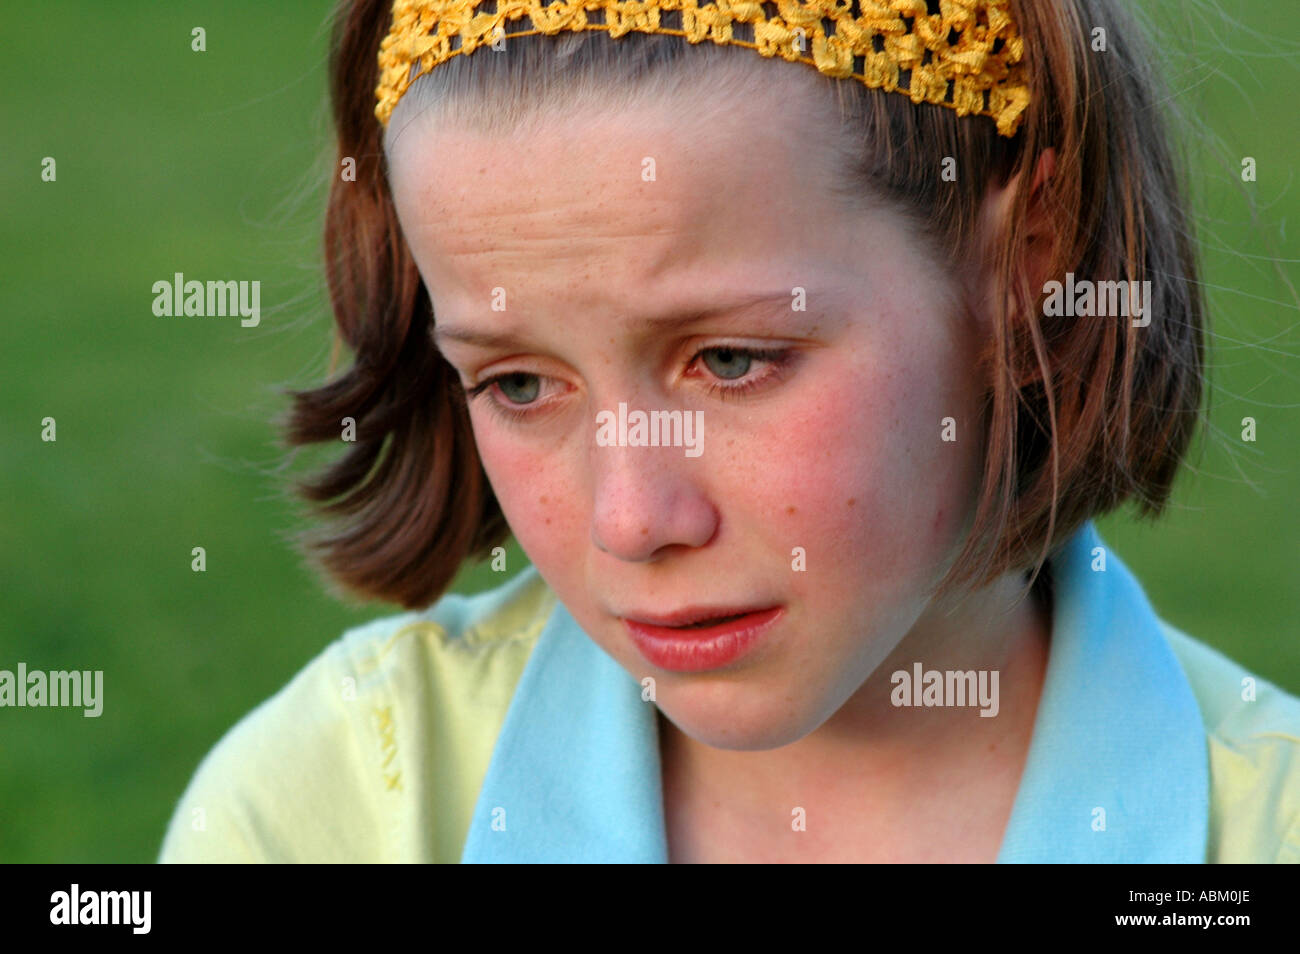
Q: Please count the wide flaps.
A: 2